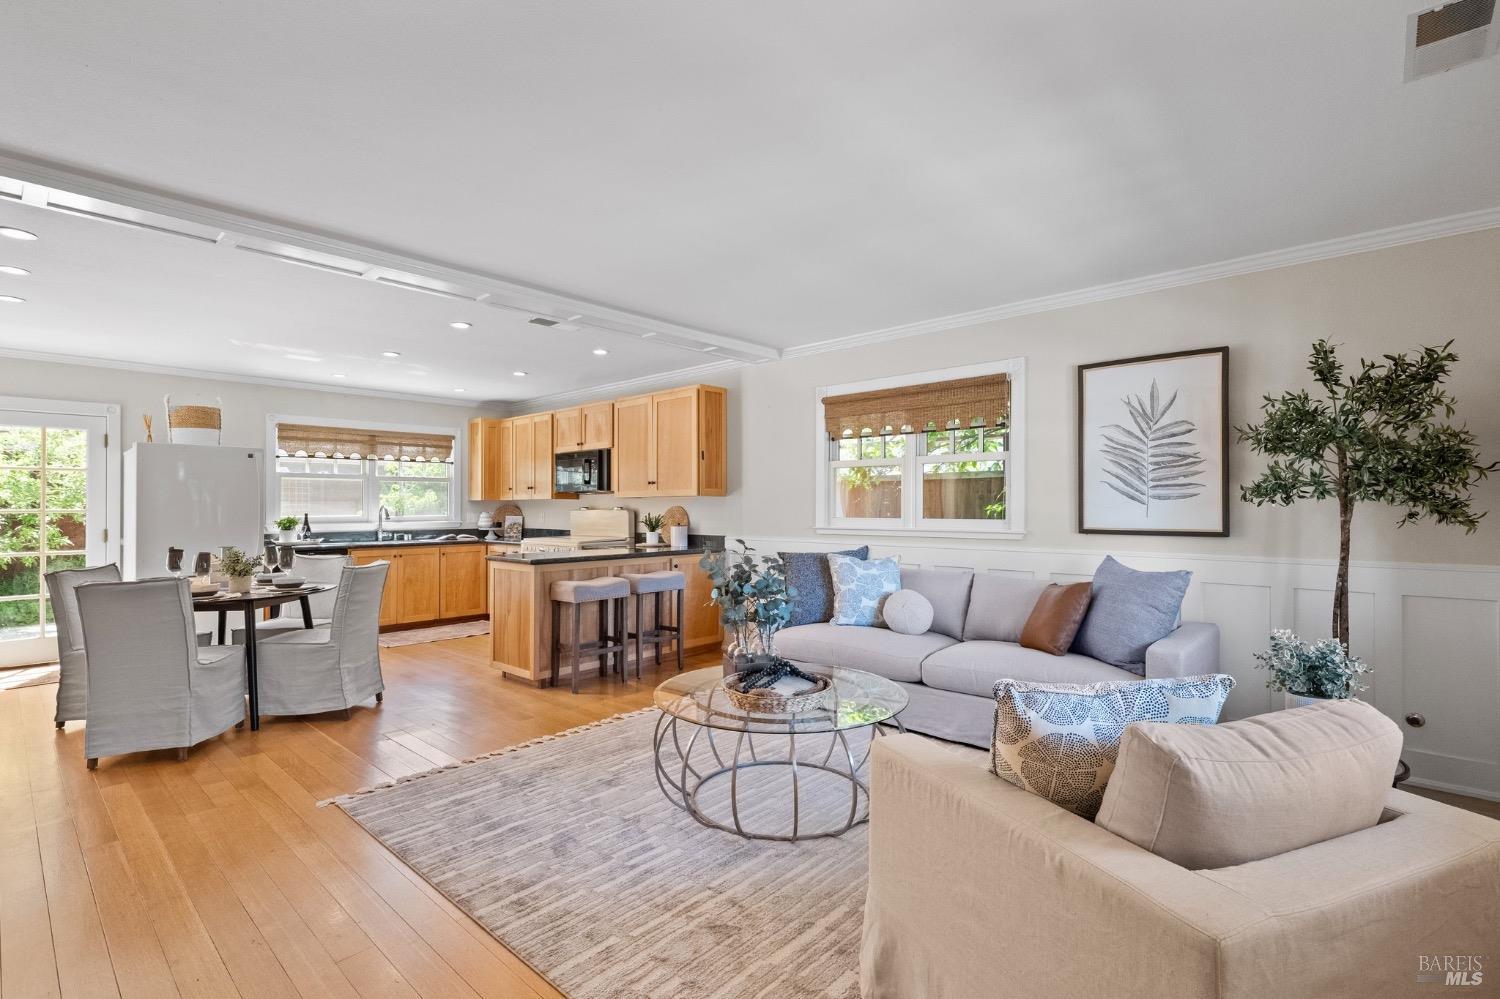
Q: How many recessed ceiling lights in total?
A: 9